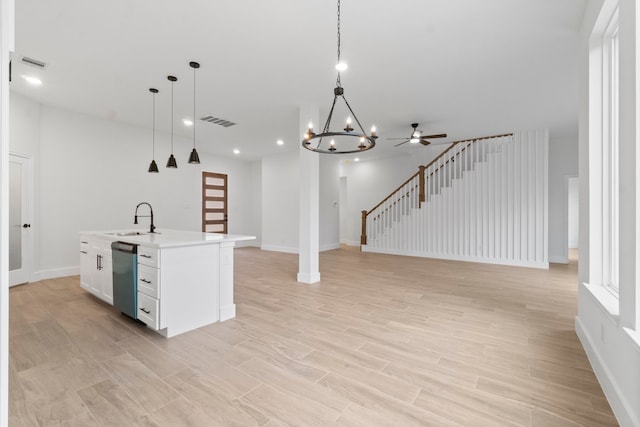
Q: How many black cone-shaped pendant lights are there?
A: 3